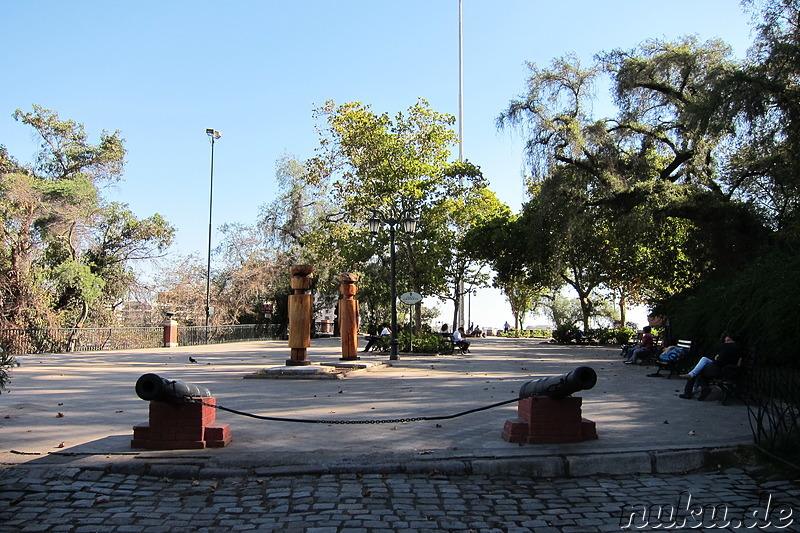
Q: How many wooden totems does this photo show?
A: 2